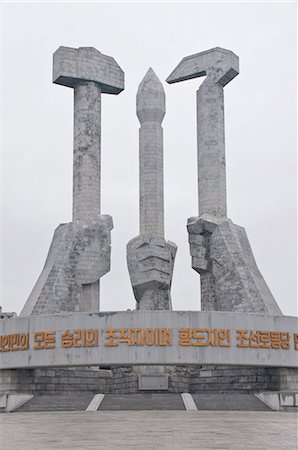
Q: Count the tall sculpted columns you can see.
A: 3